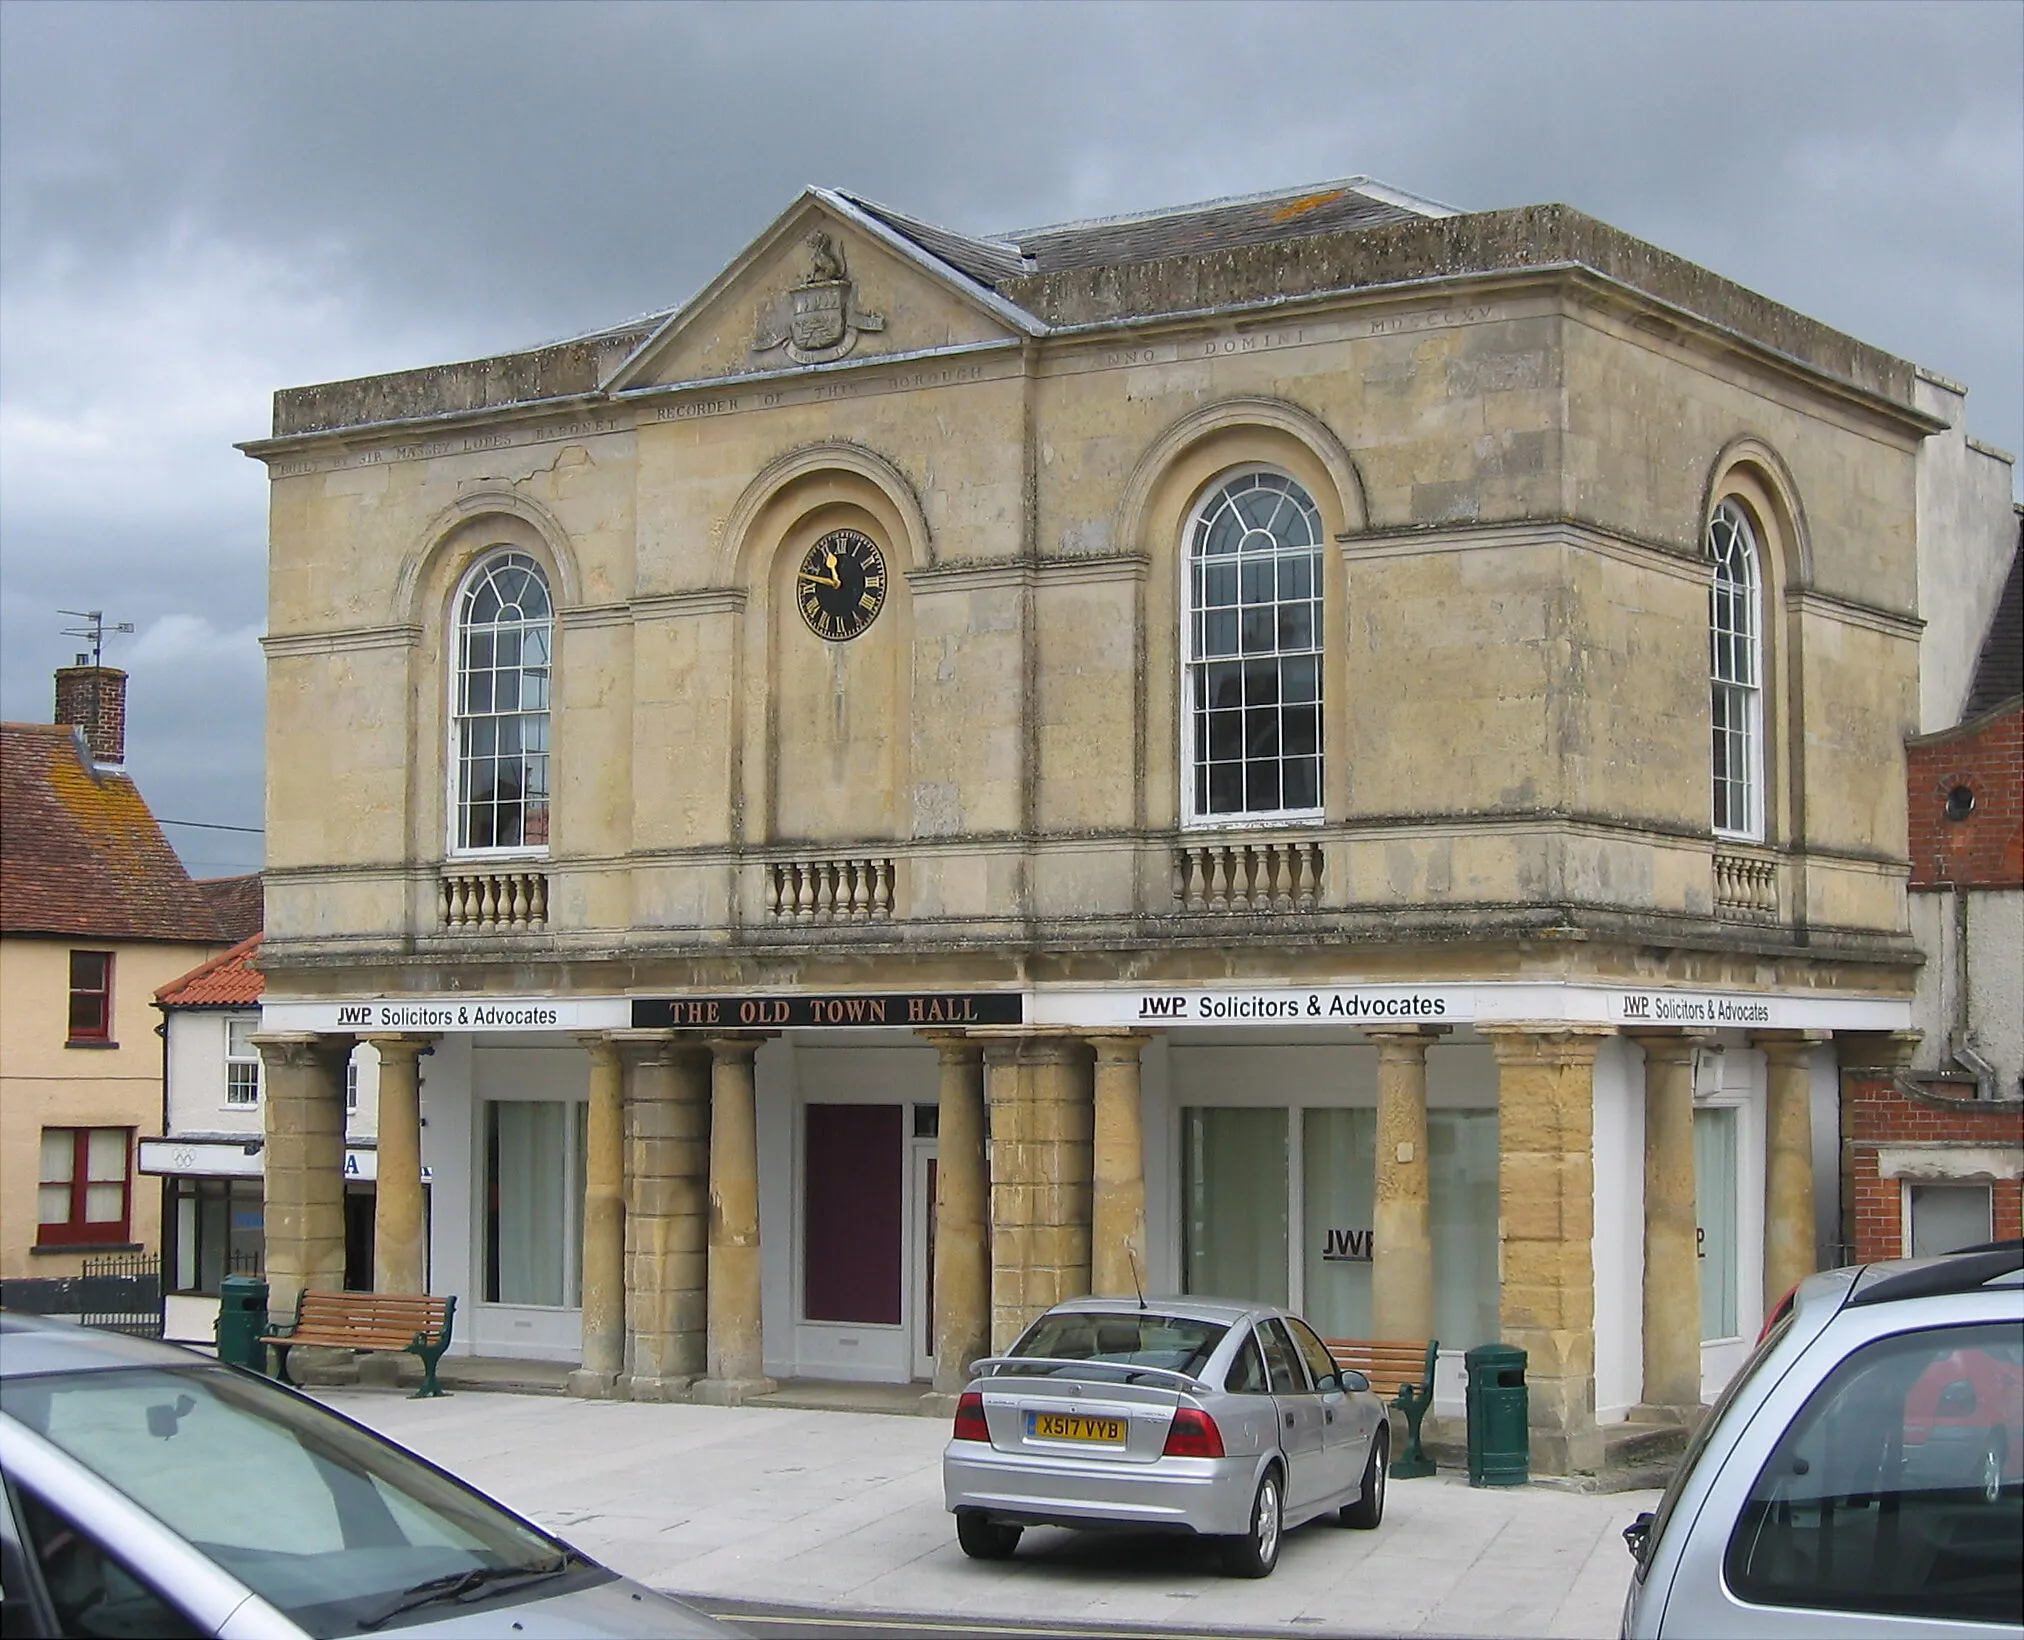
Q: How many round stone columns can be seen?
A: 8